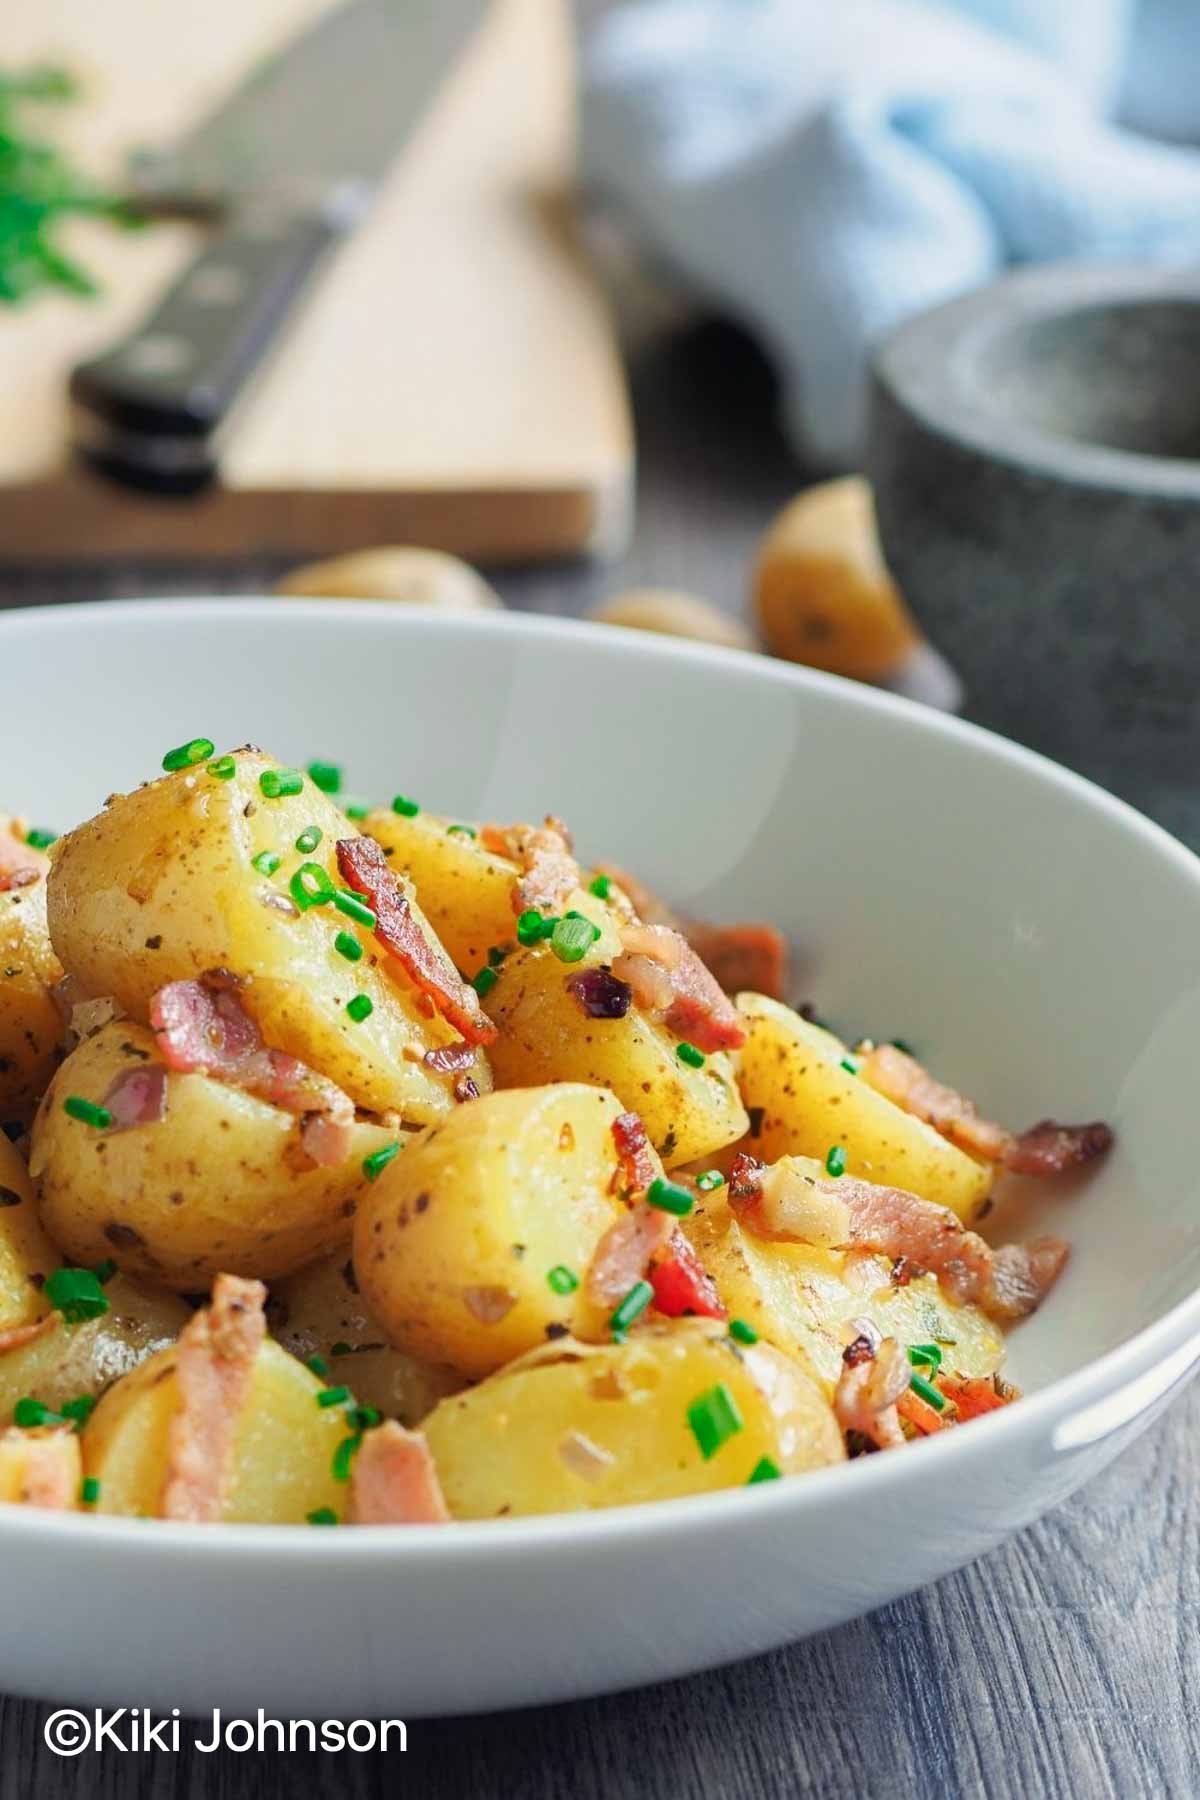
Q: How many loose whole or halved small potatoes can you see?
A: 3